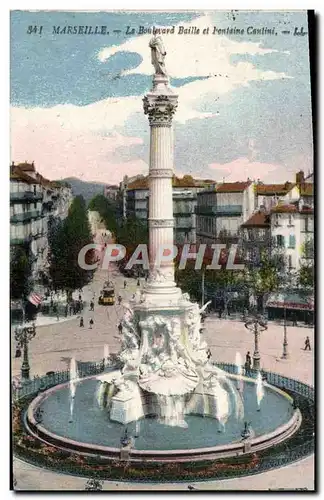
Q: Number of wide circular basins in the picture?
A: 1